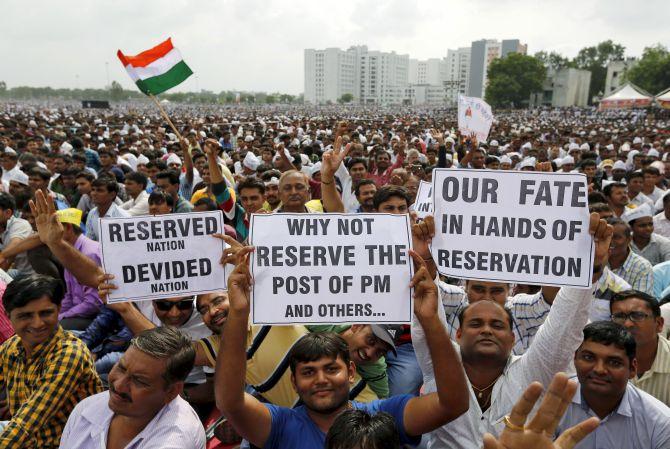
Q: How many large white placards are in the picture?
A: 3